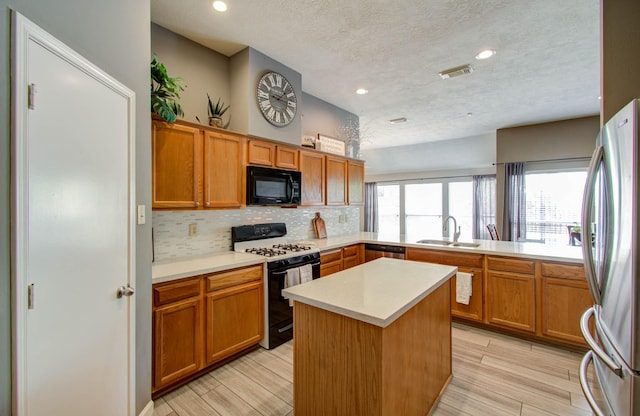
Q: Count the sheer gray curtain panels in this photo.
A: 3